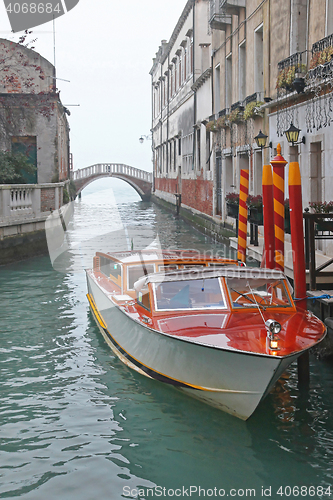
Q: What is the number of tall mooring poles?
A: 4